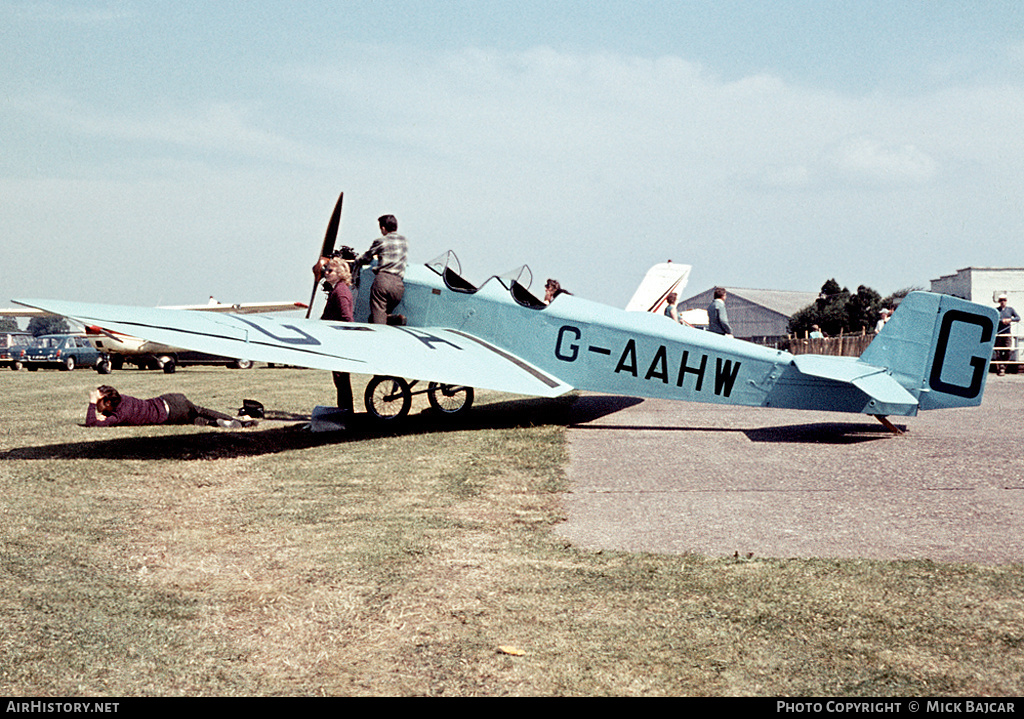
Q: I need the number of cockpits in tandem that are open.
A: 2